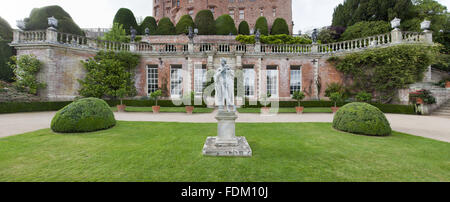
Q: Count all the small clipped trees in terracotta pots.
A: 6